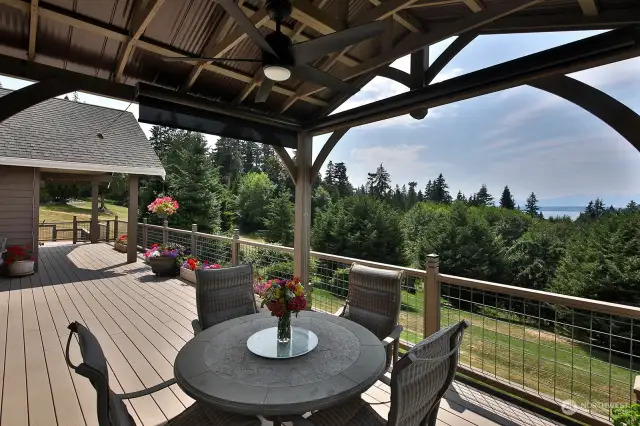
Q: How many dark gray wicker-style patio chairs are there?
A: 4